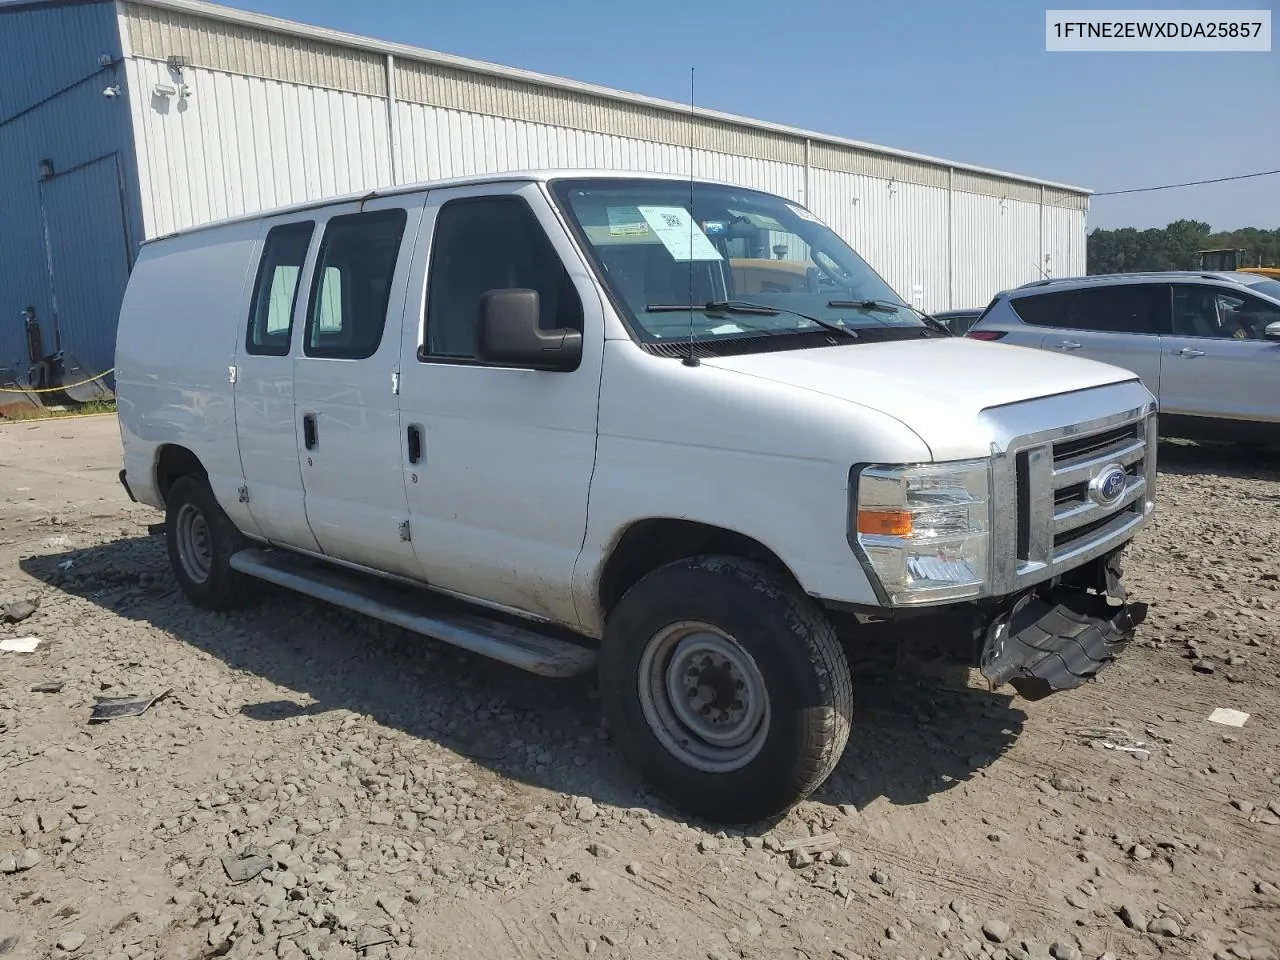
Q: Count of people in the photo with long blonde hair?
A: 0